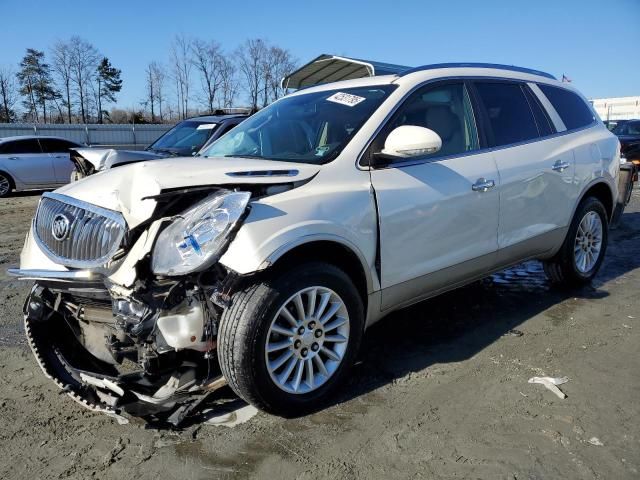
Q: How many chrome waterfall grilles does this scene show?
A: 1